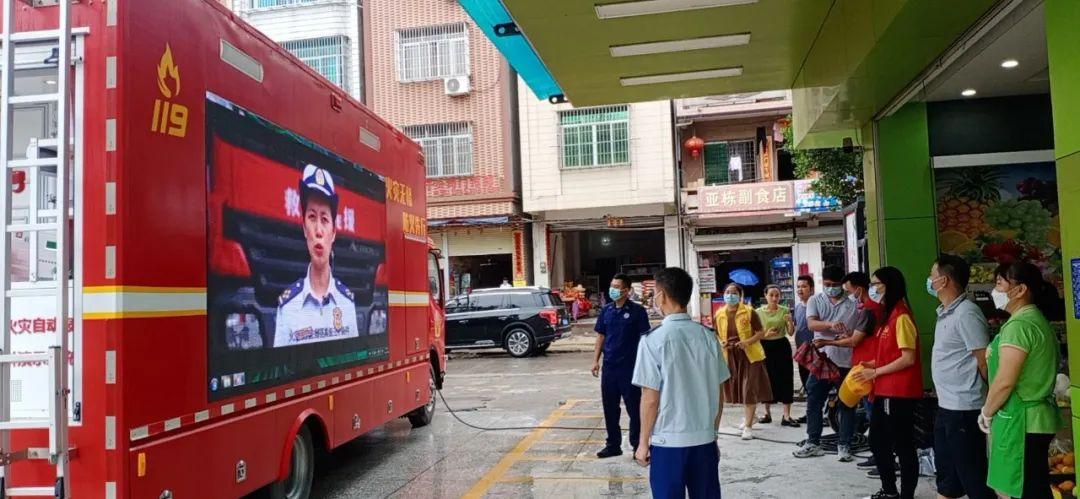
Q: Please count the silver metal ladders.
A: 1